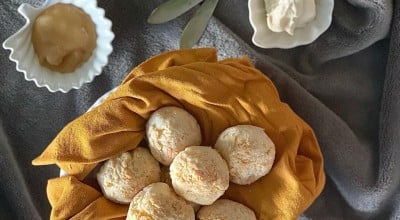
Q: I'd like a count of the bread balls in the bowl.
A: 6